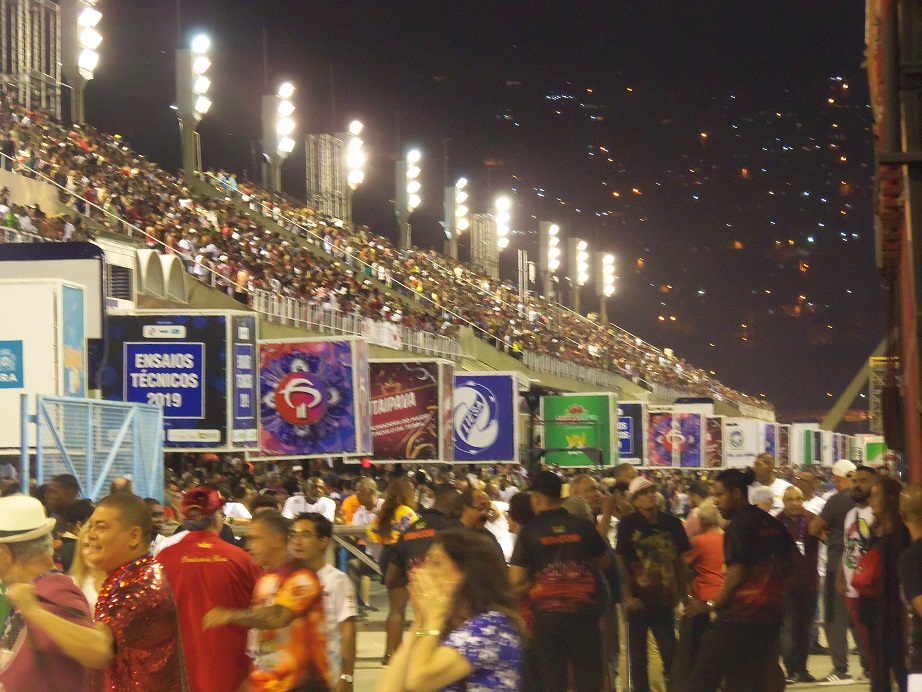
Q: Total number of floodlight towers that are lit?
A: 10